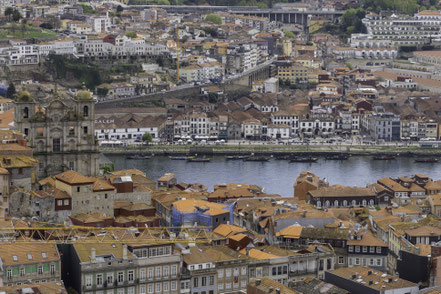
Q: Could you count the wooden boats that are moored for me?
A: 10